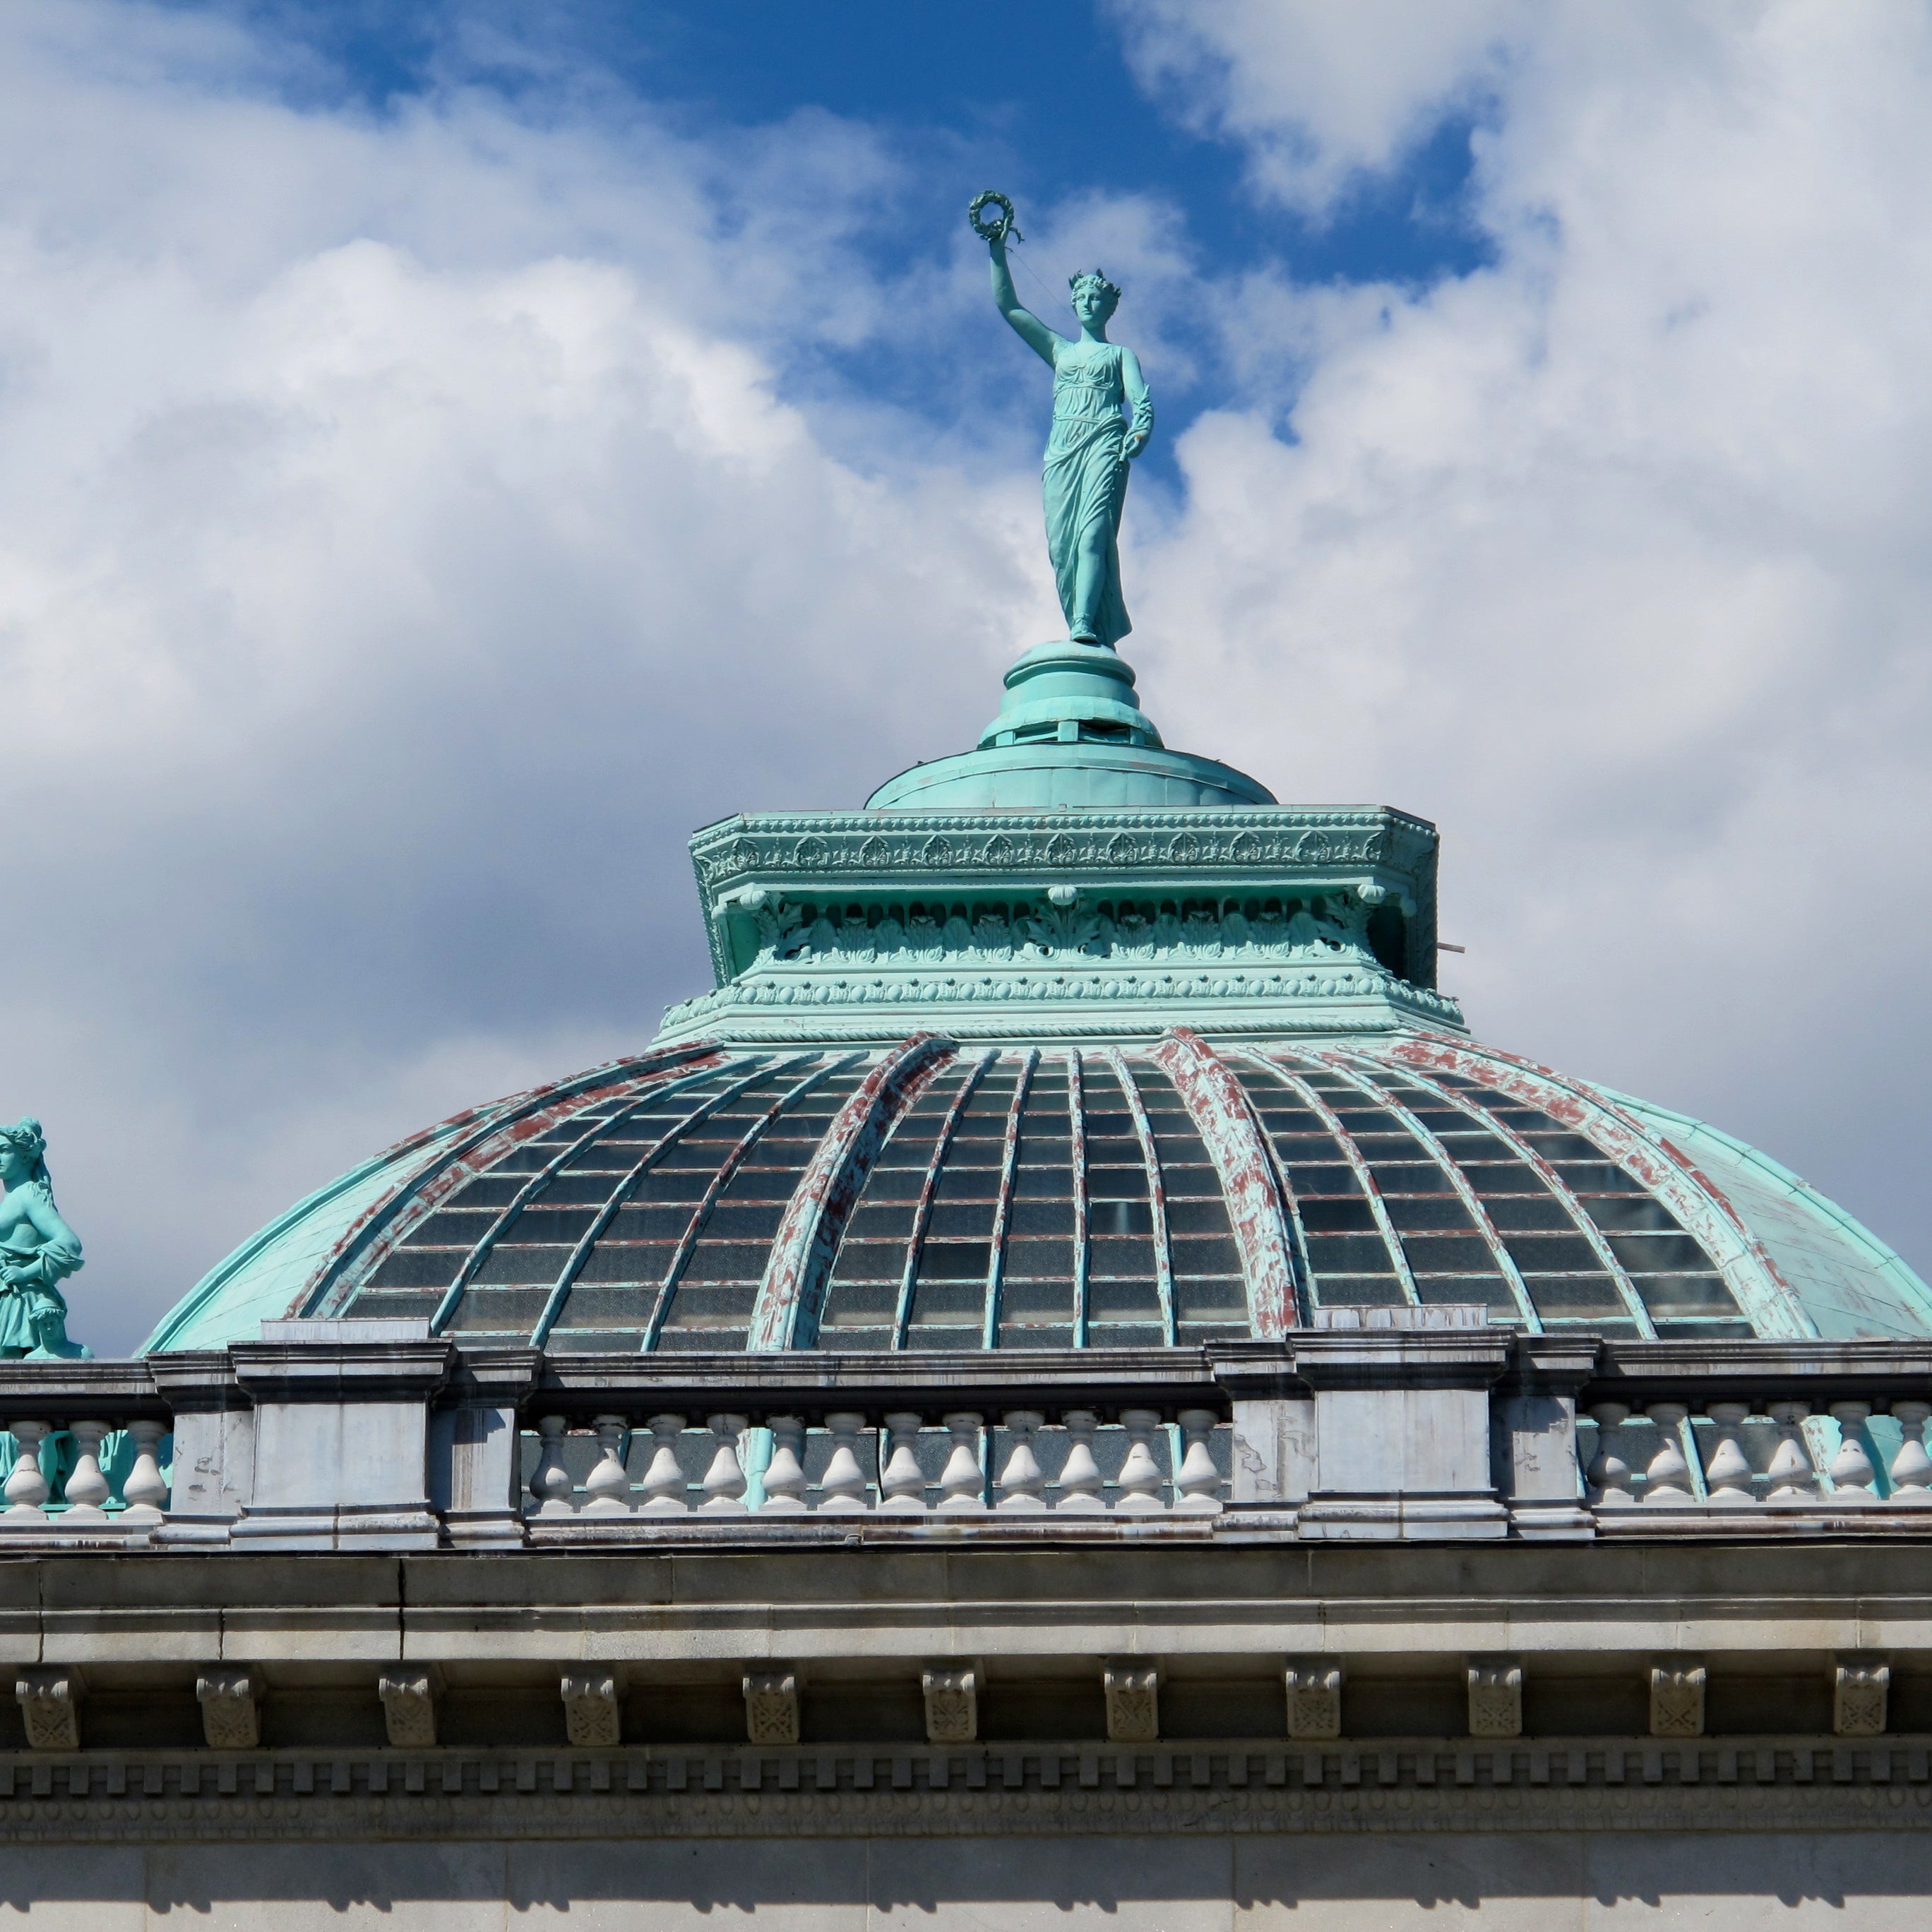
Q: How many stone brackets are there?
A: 11